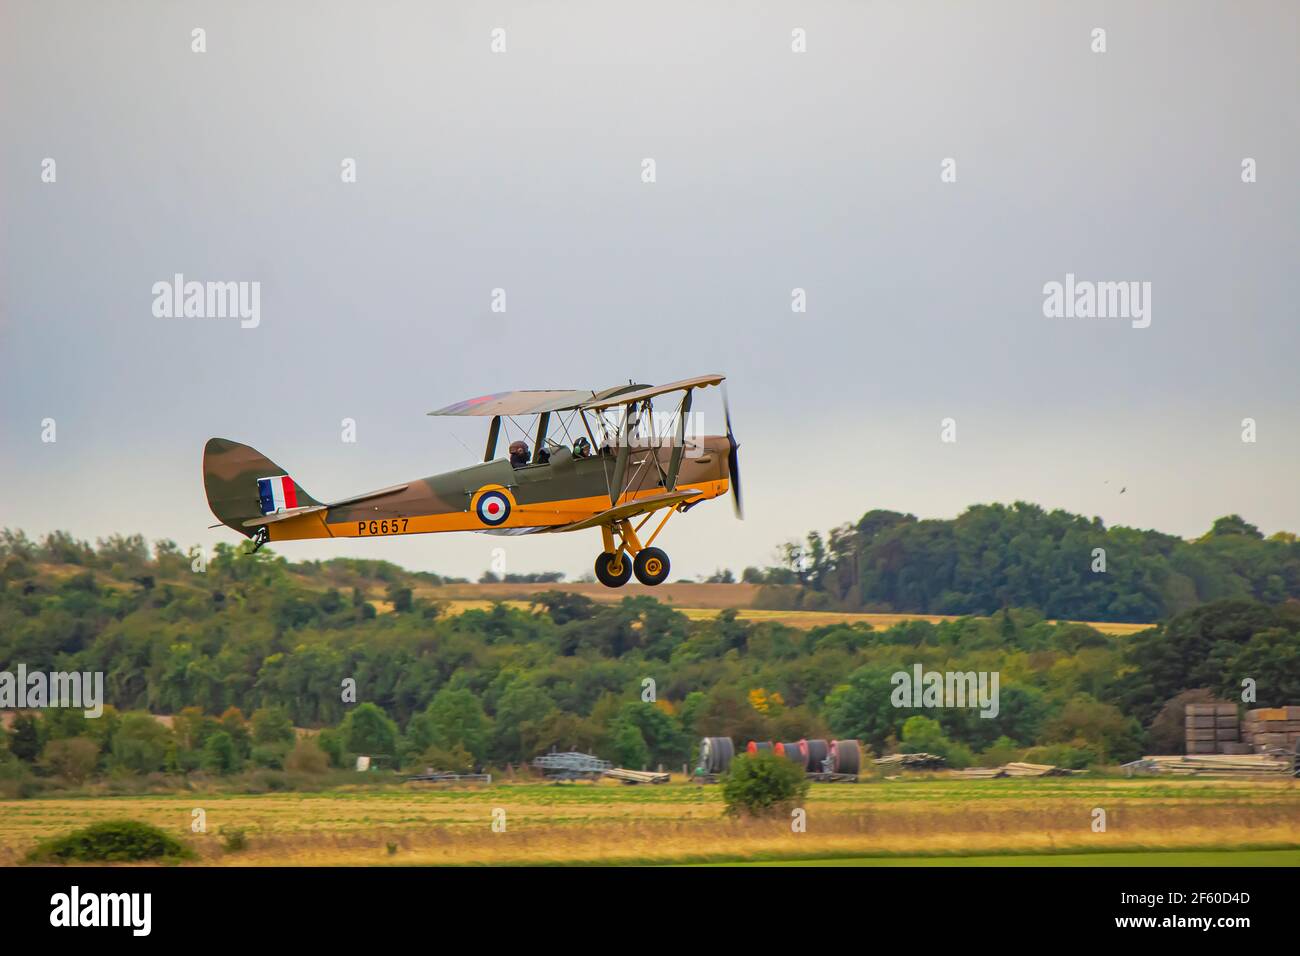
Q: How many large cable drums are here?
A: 5